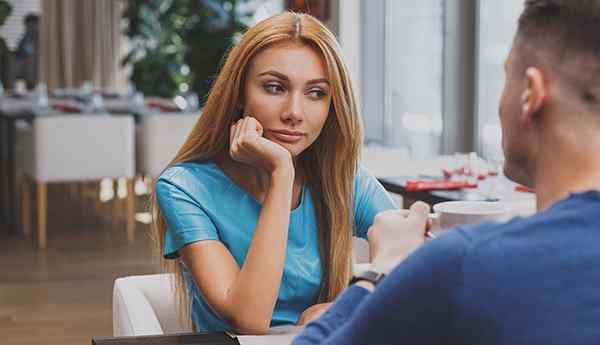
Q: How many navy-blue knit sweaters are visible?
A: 1